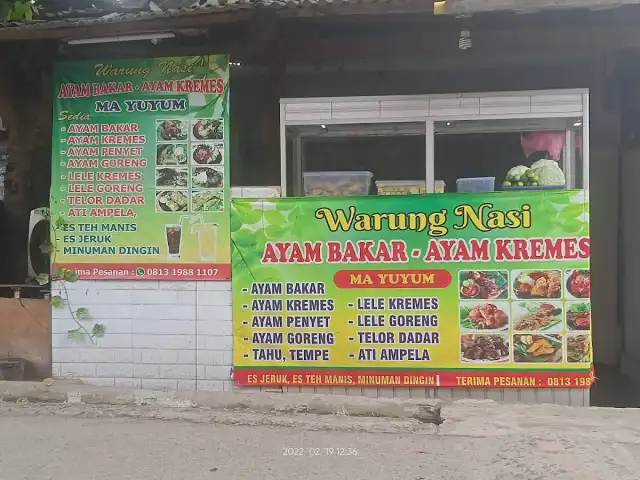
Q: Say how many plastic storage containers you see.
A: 3